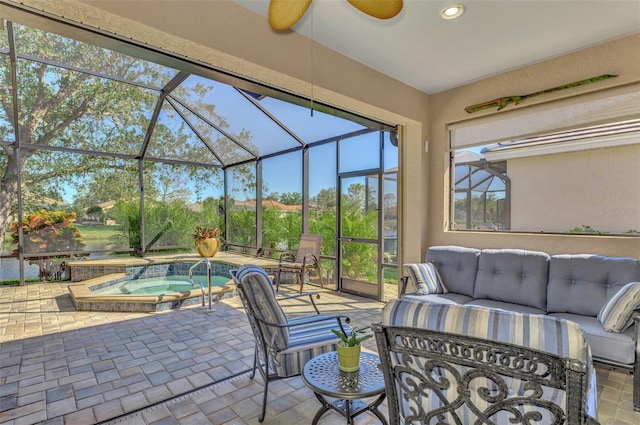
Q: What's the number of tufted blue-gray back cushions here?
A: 3